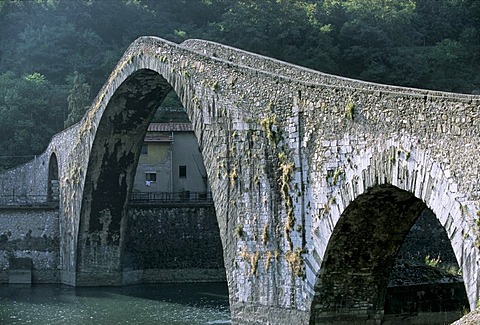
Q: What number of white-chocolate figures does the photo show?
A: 0